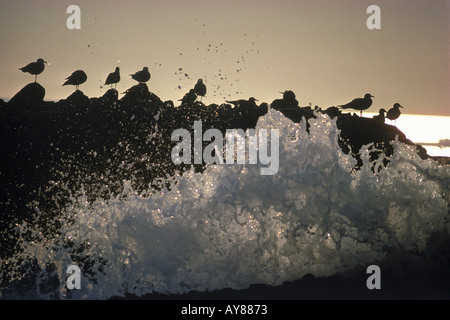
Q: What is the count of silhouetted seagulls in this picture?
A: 11